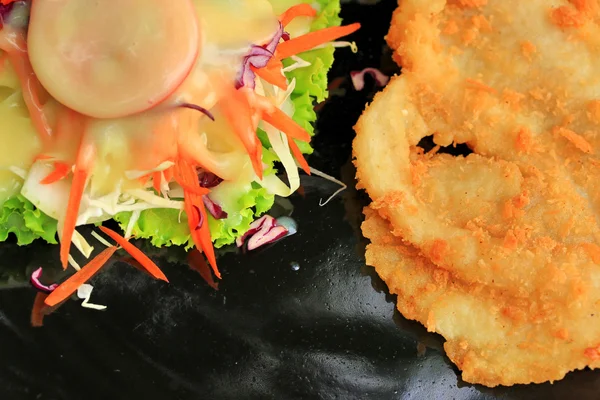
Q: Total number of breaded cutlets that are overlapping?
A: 2